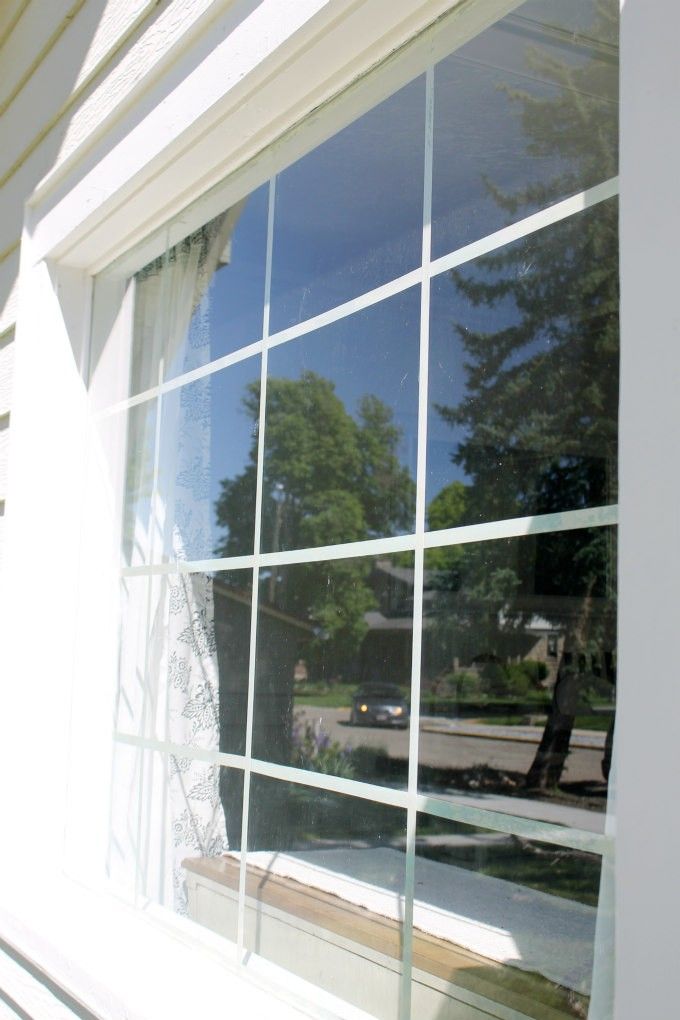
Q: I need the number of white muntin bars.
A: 6